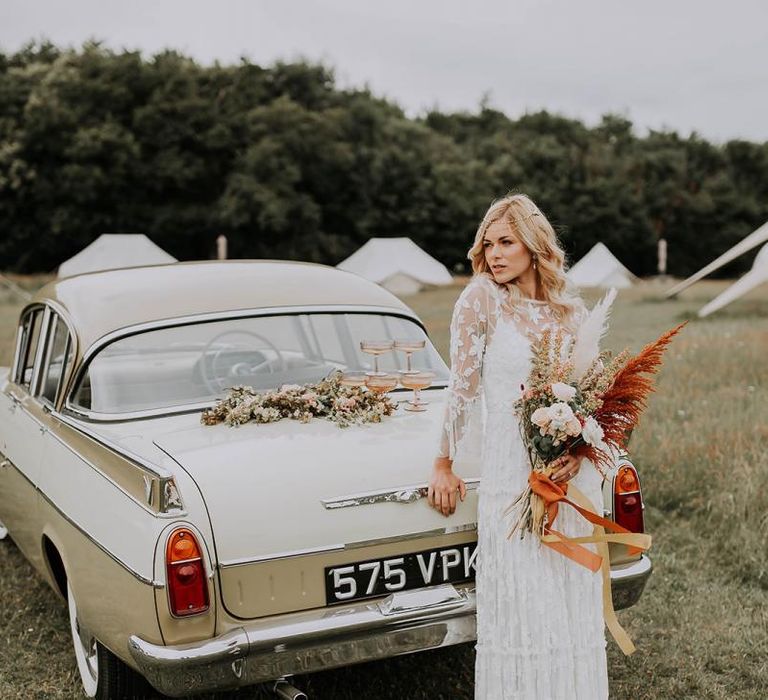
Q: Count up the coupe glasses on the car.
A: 5